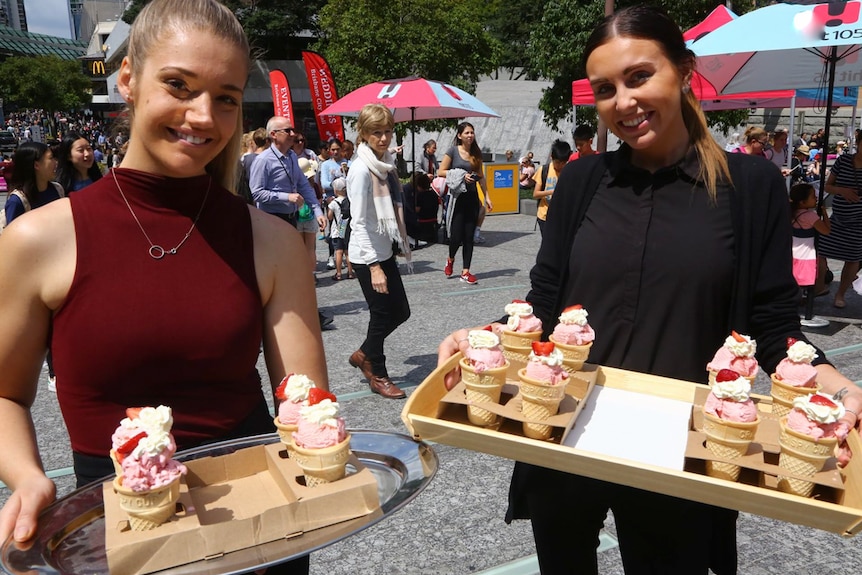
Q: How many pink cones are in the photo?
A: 12